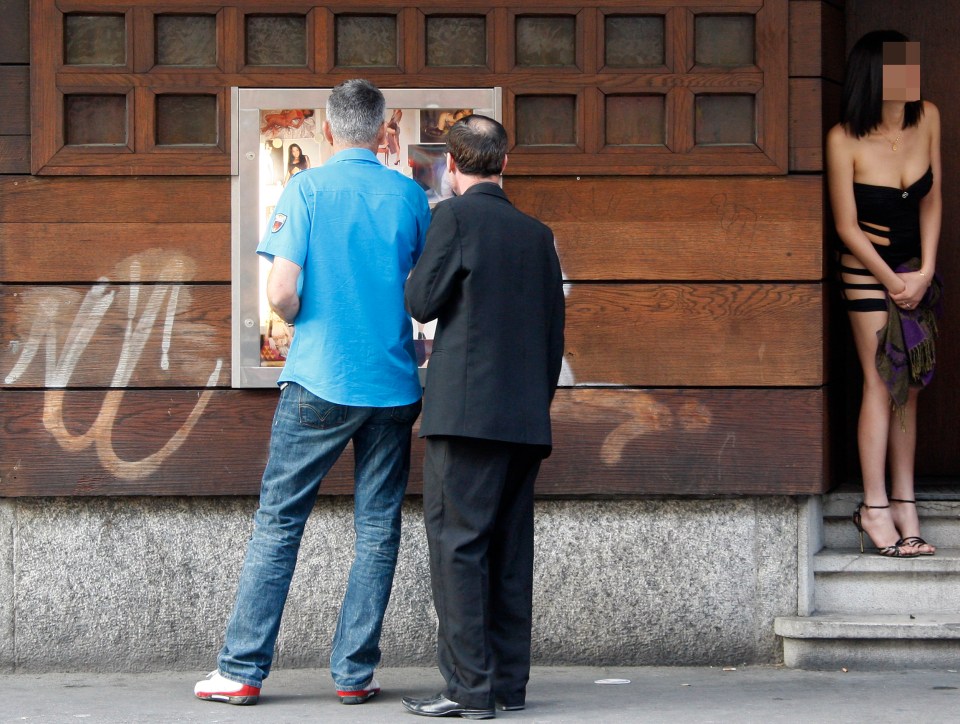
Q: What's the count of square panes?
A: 13